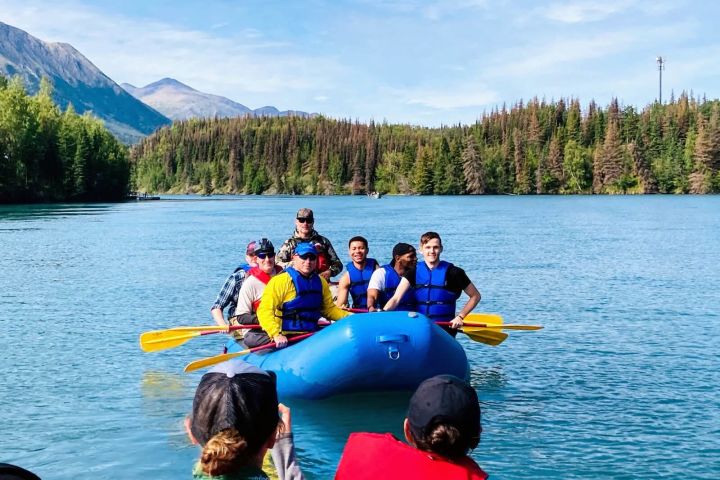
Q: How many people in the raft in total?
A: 7